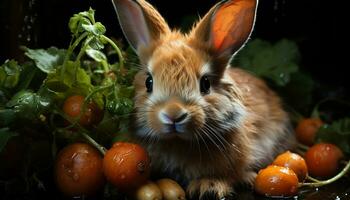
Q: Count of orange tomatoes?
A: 7